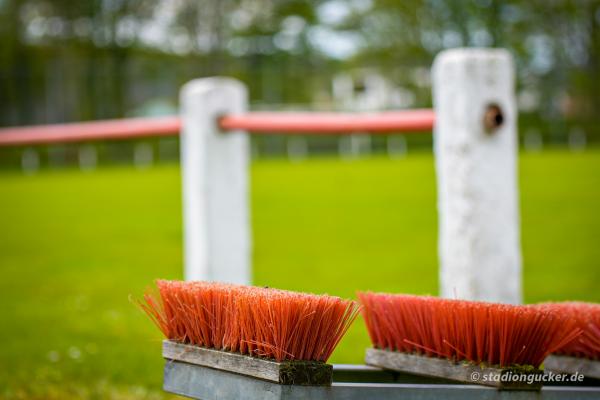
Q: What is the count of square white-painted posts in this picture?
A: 2